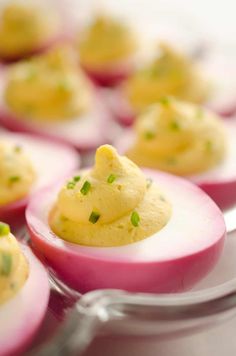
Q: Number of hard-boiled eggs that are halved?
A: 8